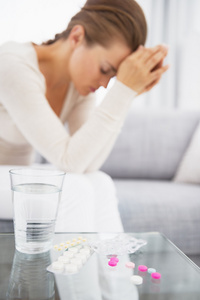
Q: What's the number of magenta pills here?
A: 4